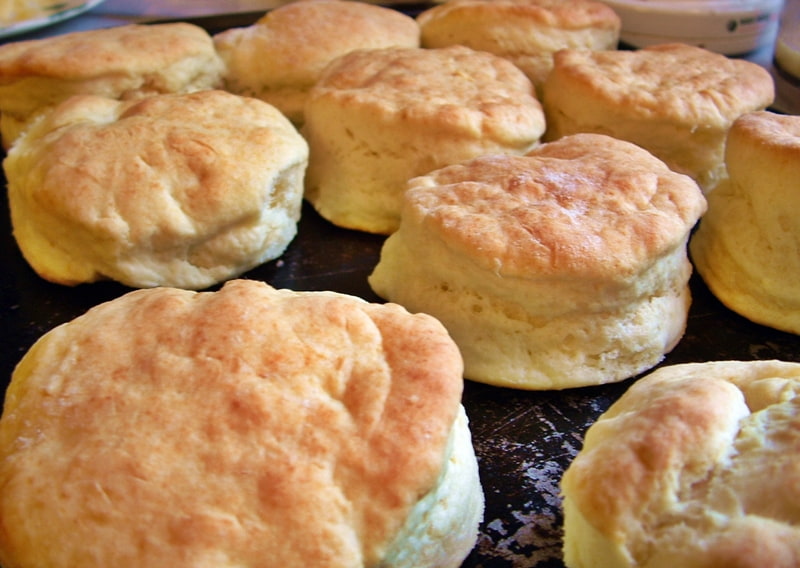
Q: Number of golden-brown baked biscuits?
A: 10